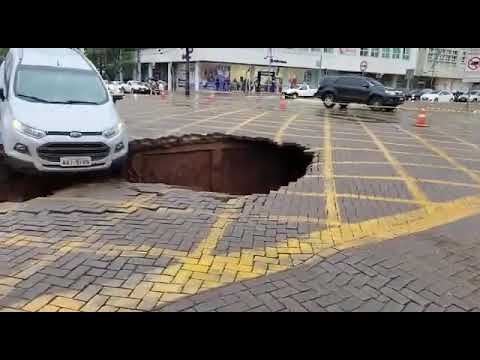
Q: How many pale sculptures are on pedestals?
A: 0